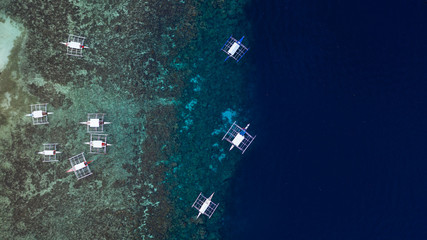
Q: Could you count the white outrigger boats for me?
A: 9